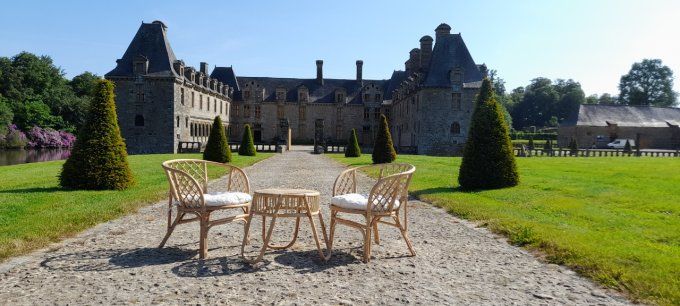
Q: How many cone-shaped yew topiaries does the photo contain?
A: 6